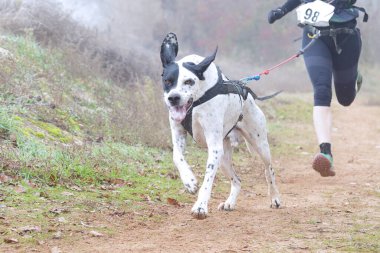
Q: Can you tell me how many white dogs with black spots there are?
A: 1